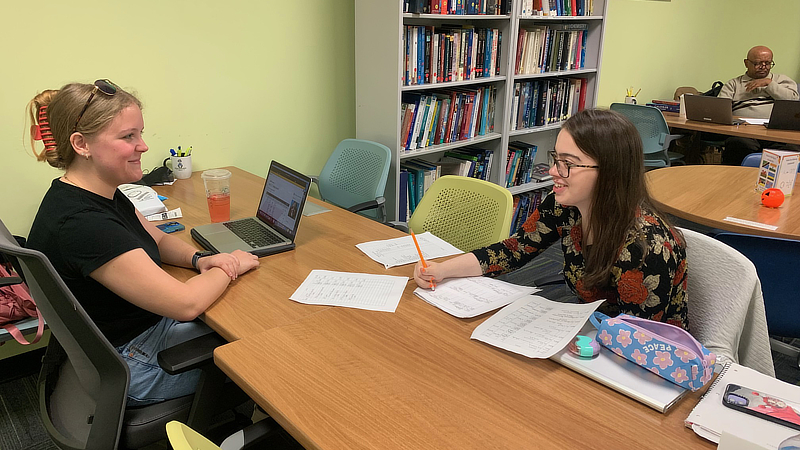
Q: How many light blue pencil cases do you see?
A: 1